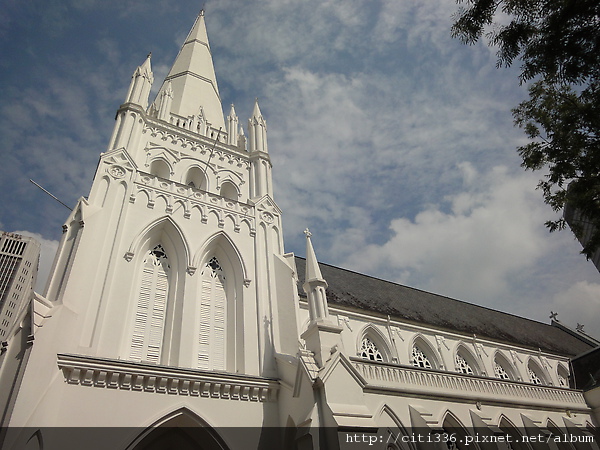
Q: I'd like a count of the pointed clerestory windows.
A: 6